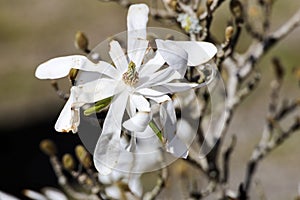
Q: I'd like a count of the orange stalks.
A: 0